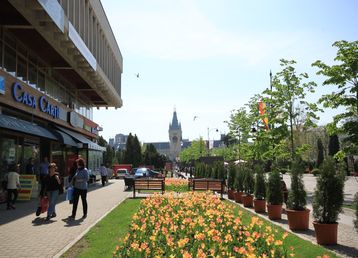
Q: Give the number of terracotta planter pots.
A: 7